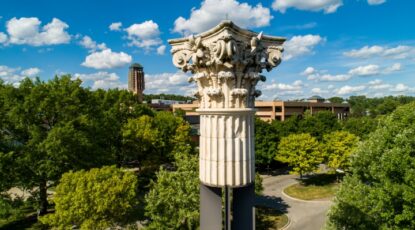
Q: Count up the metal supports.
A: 3